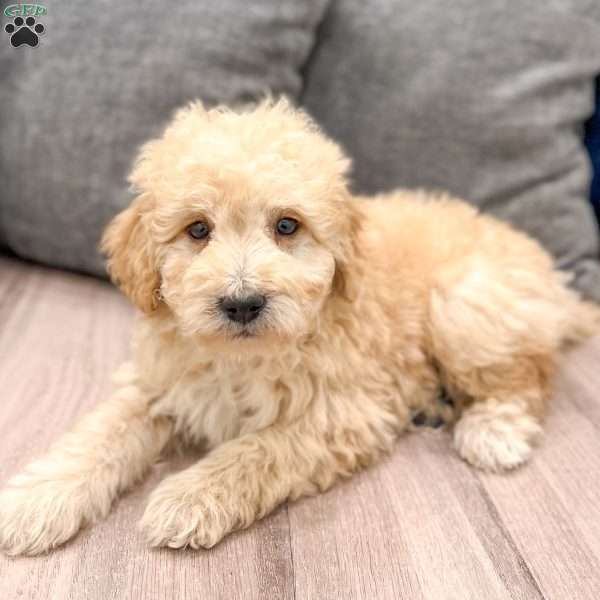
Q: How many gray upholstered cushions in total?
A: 2